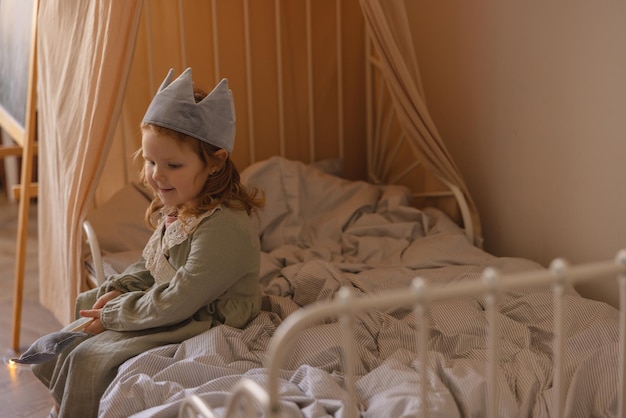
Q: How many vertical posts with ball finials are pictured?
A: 5